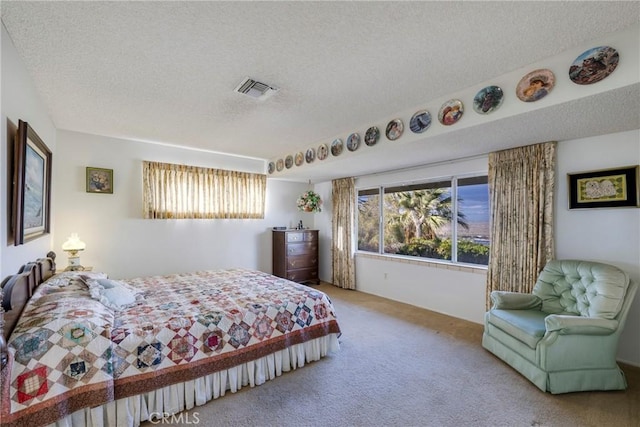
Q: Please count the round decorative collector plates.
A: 15